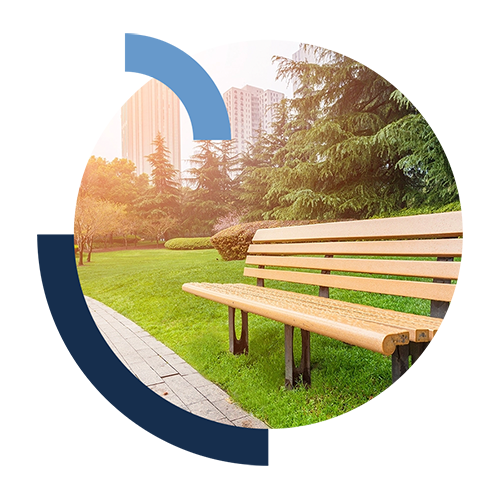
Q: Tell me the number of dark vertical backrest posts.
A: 3